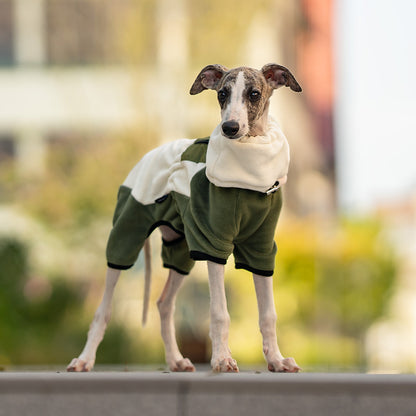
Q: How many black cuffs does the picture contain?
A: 4